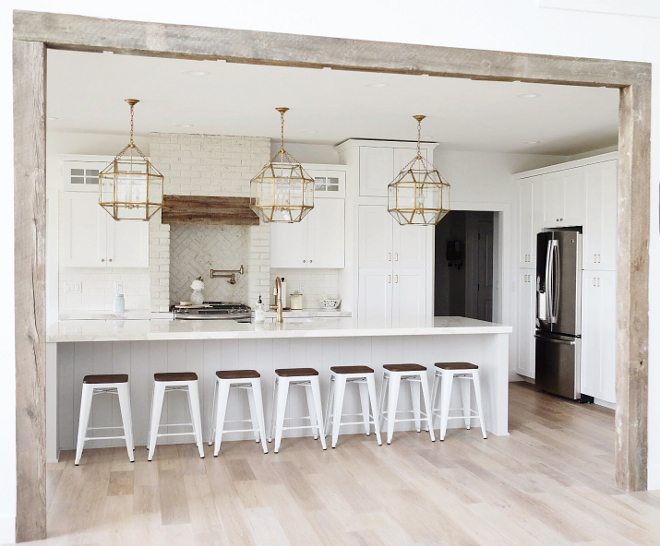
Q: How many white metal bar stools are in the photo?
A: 7